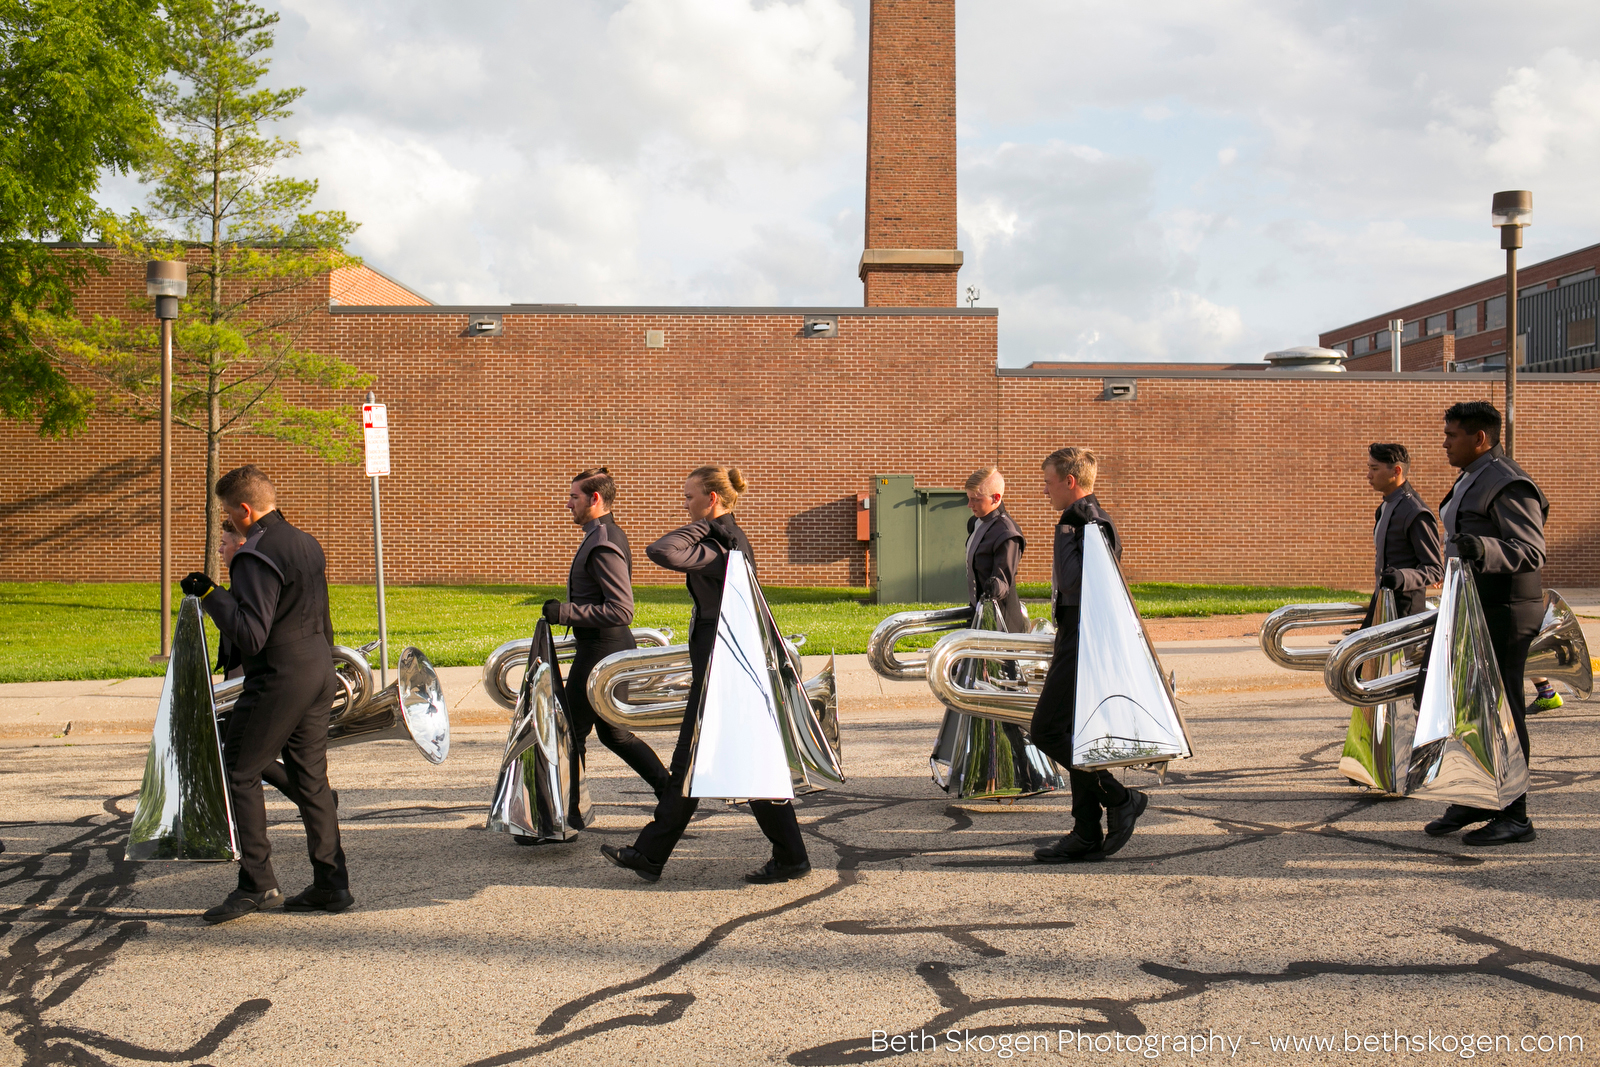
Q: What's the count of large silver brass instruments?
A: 7